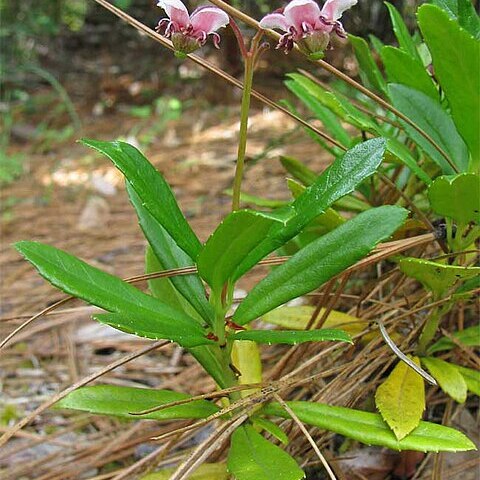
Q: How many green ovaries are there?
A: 2